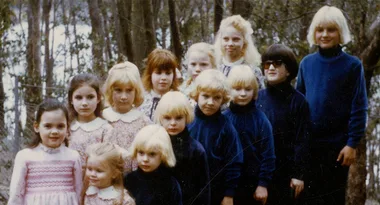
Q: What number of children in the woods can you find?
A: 13